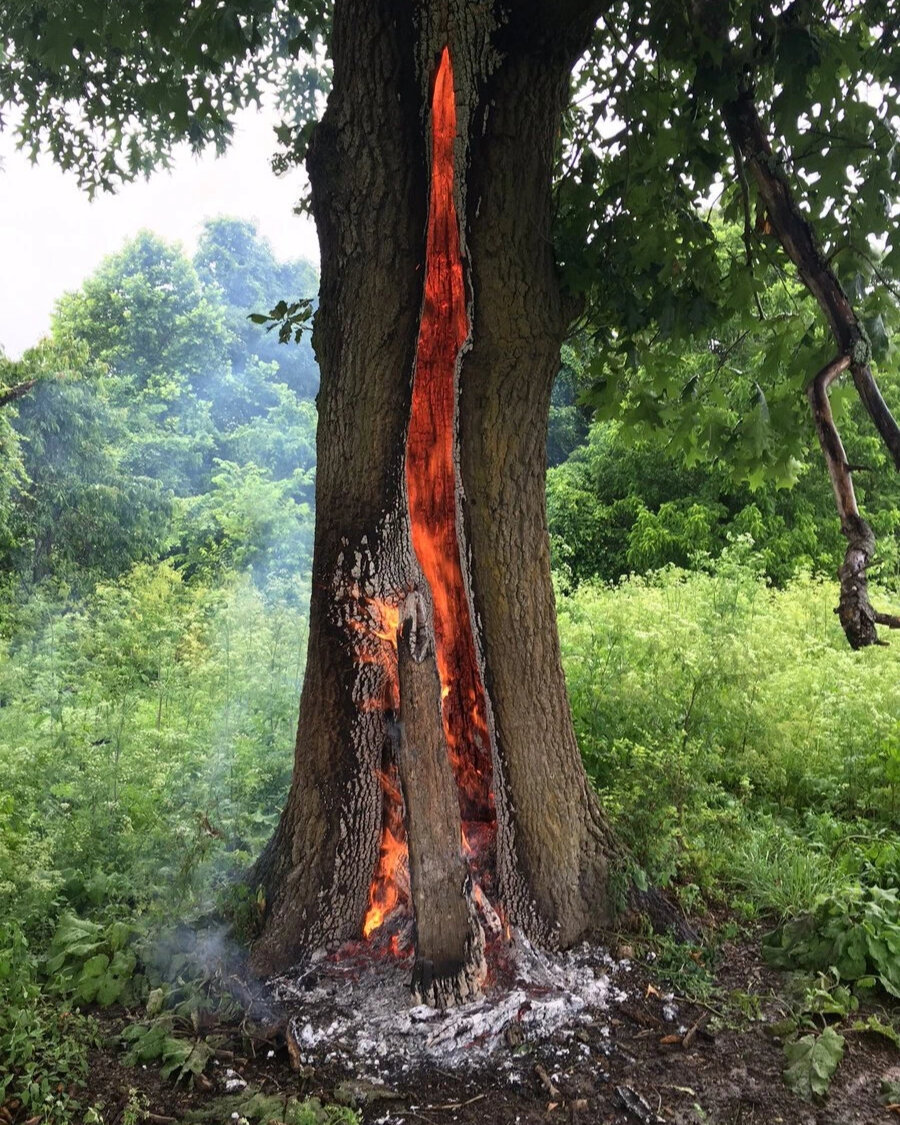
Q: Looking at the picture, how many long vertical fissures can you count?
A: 1